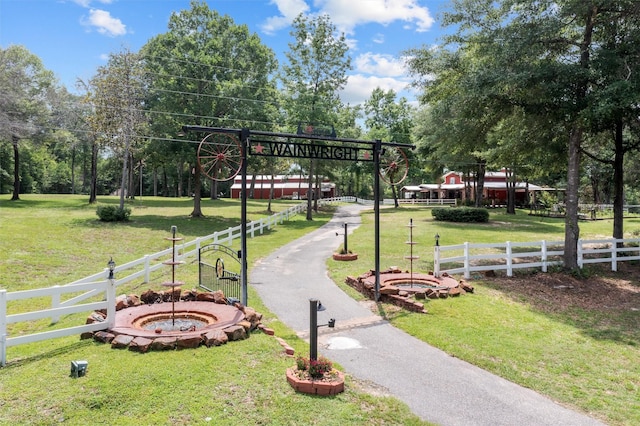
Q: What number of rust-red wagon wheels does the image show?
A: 2